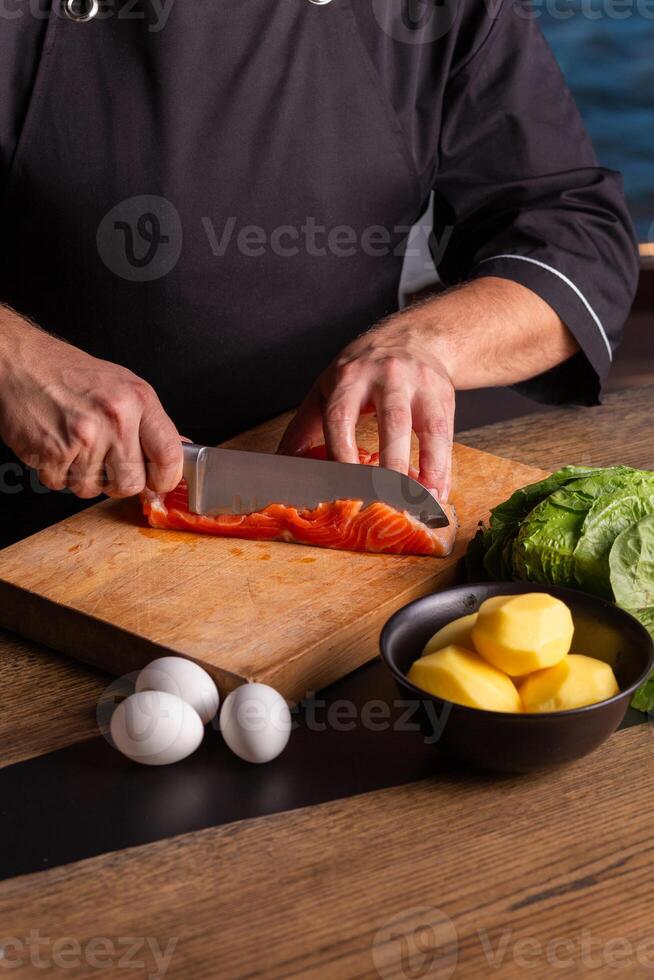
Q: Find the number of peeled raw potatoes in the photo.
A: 4